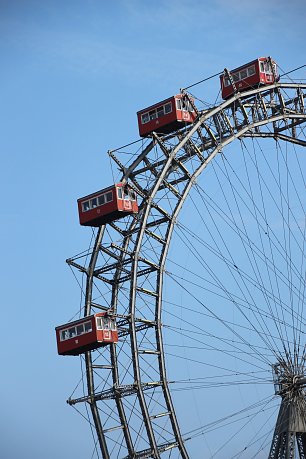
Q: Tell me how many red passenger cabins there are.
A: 4